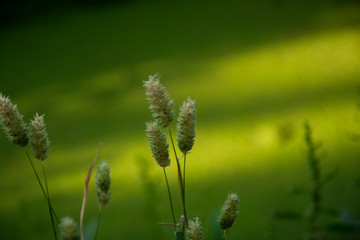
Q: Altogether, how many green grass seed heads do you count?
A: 9